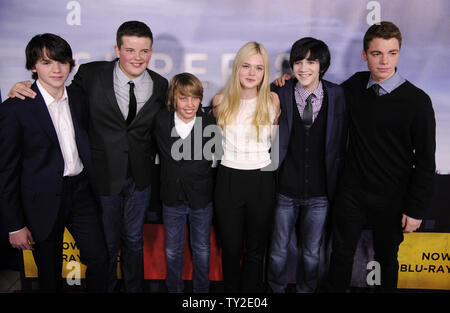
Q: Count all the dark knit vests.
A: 1